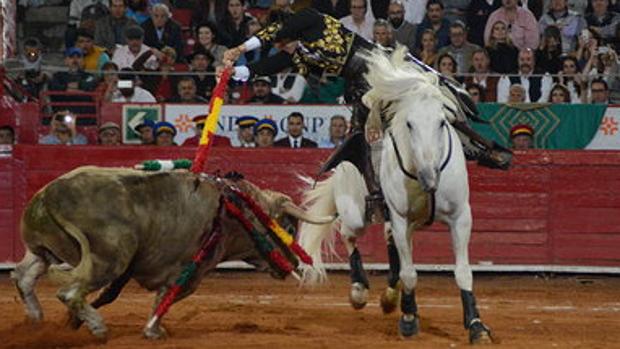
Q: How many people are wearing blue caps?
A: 5